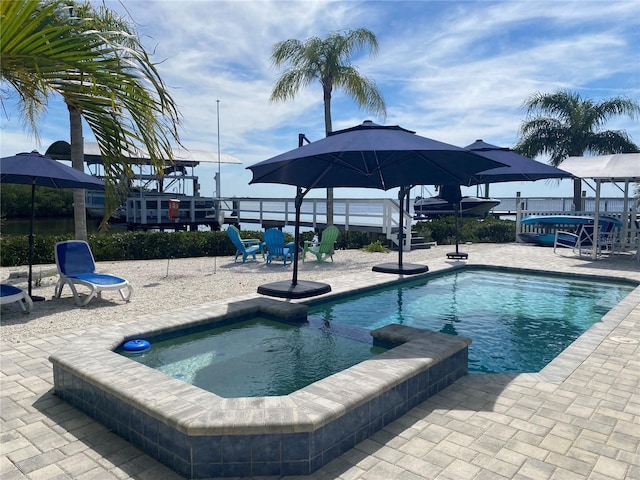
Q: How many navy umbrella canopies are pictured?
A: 3